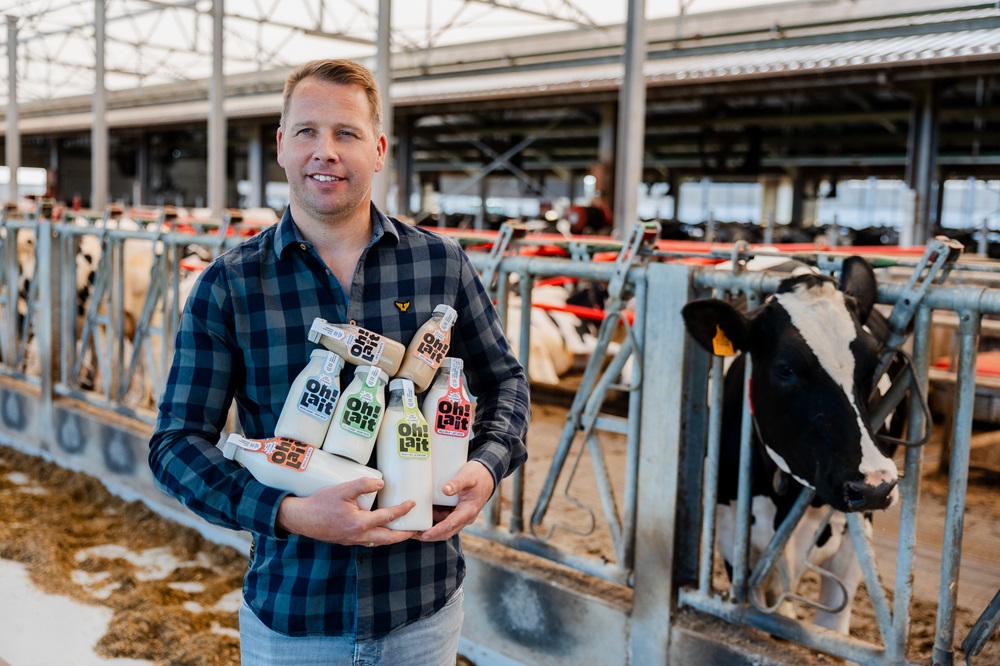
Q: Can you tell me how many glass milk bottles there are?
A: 7